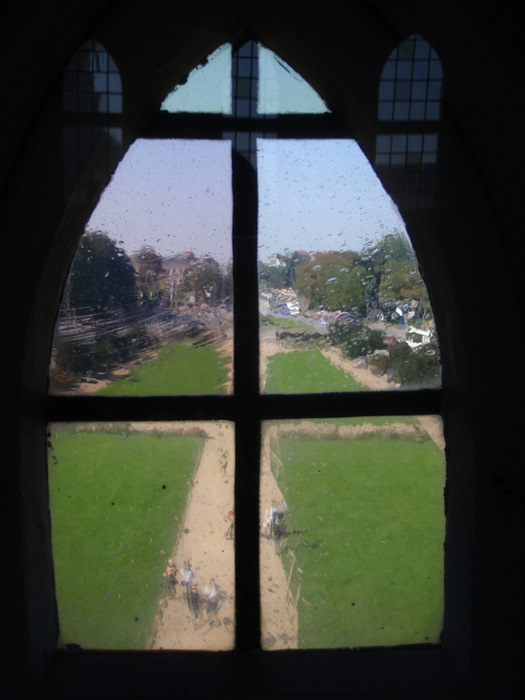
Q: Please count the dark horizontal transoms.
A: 2